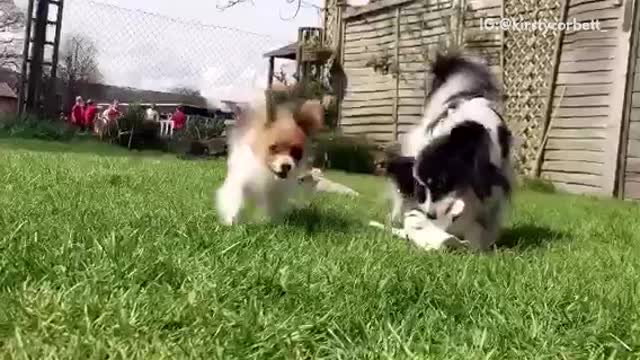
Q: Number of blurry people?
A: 5